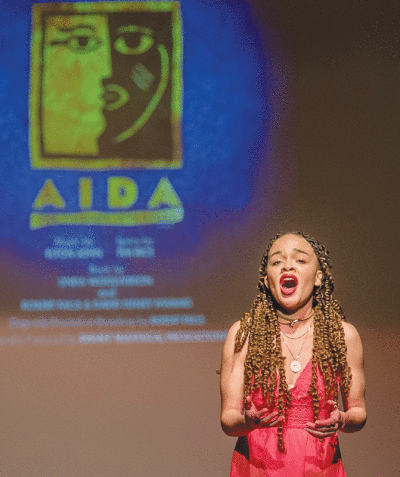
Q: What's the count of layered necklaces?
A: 3